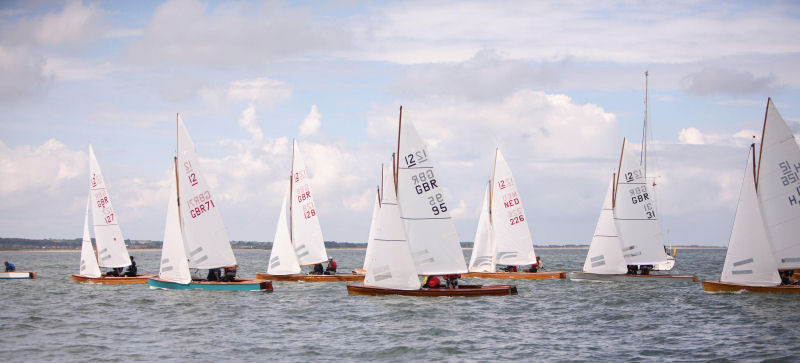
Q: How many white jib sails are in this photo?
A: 8